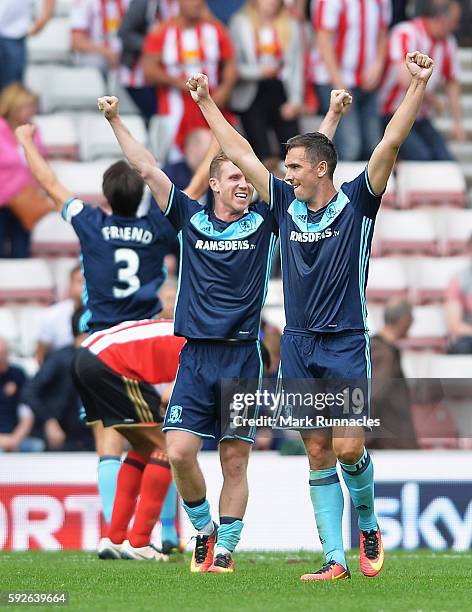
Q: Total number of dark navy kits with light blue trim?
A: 3